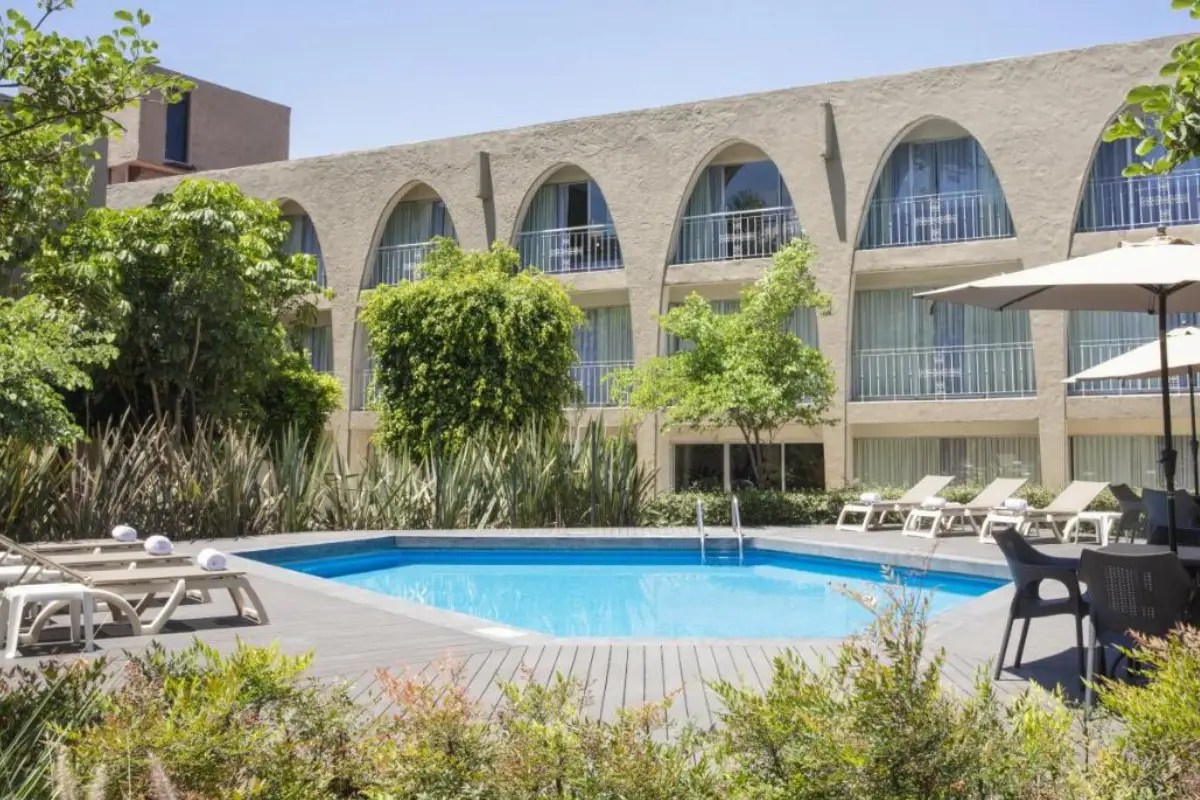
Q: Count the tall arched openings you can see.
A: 6